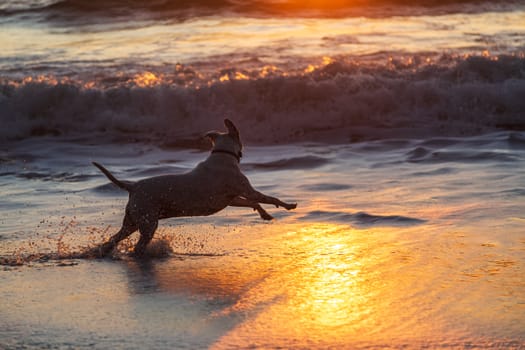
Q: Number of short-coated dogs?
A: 1